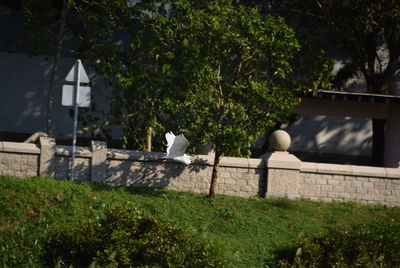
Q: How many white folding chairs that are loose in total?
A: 0